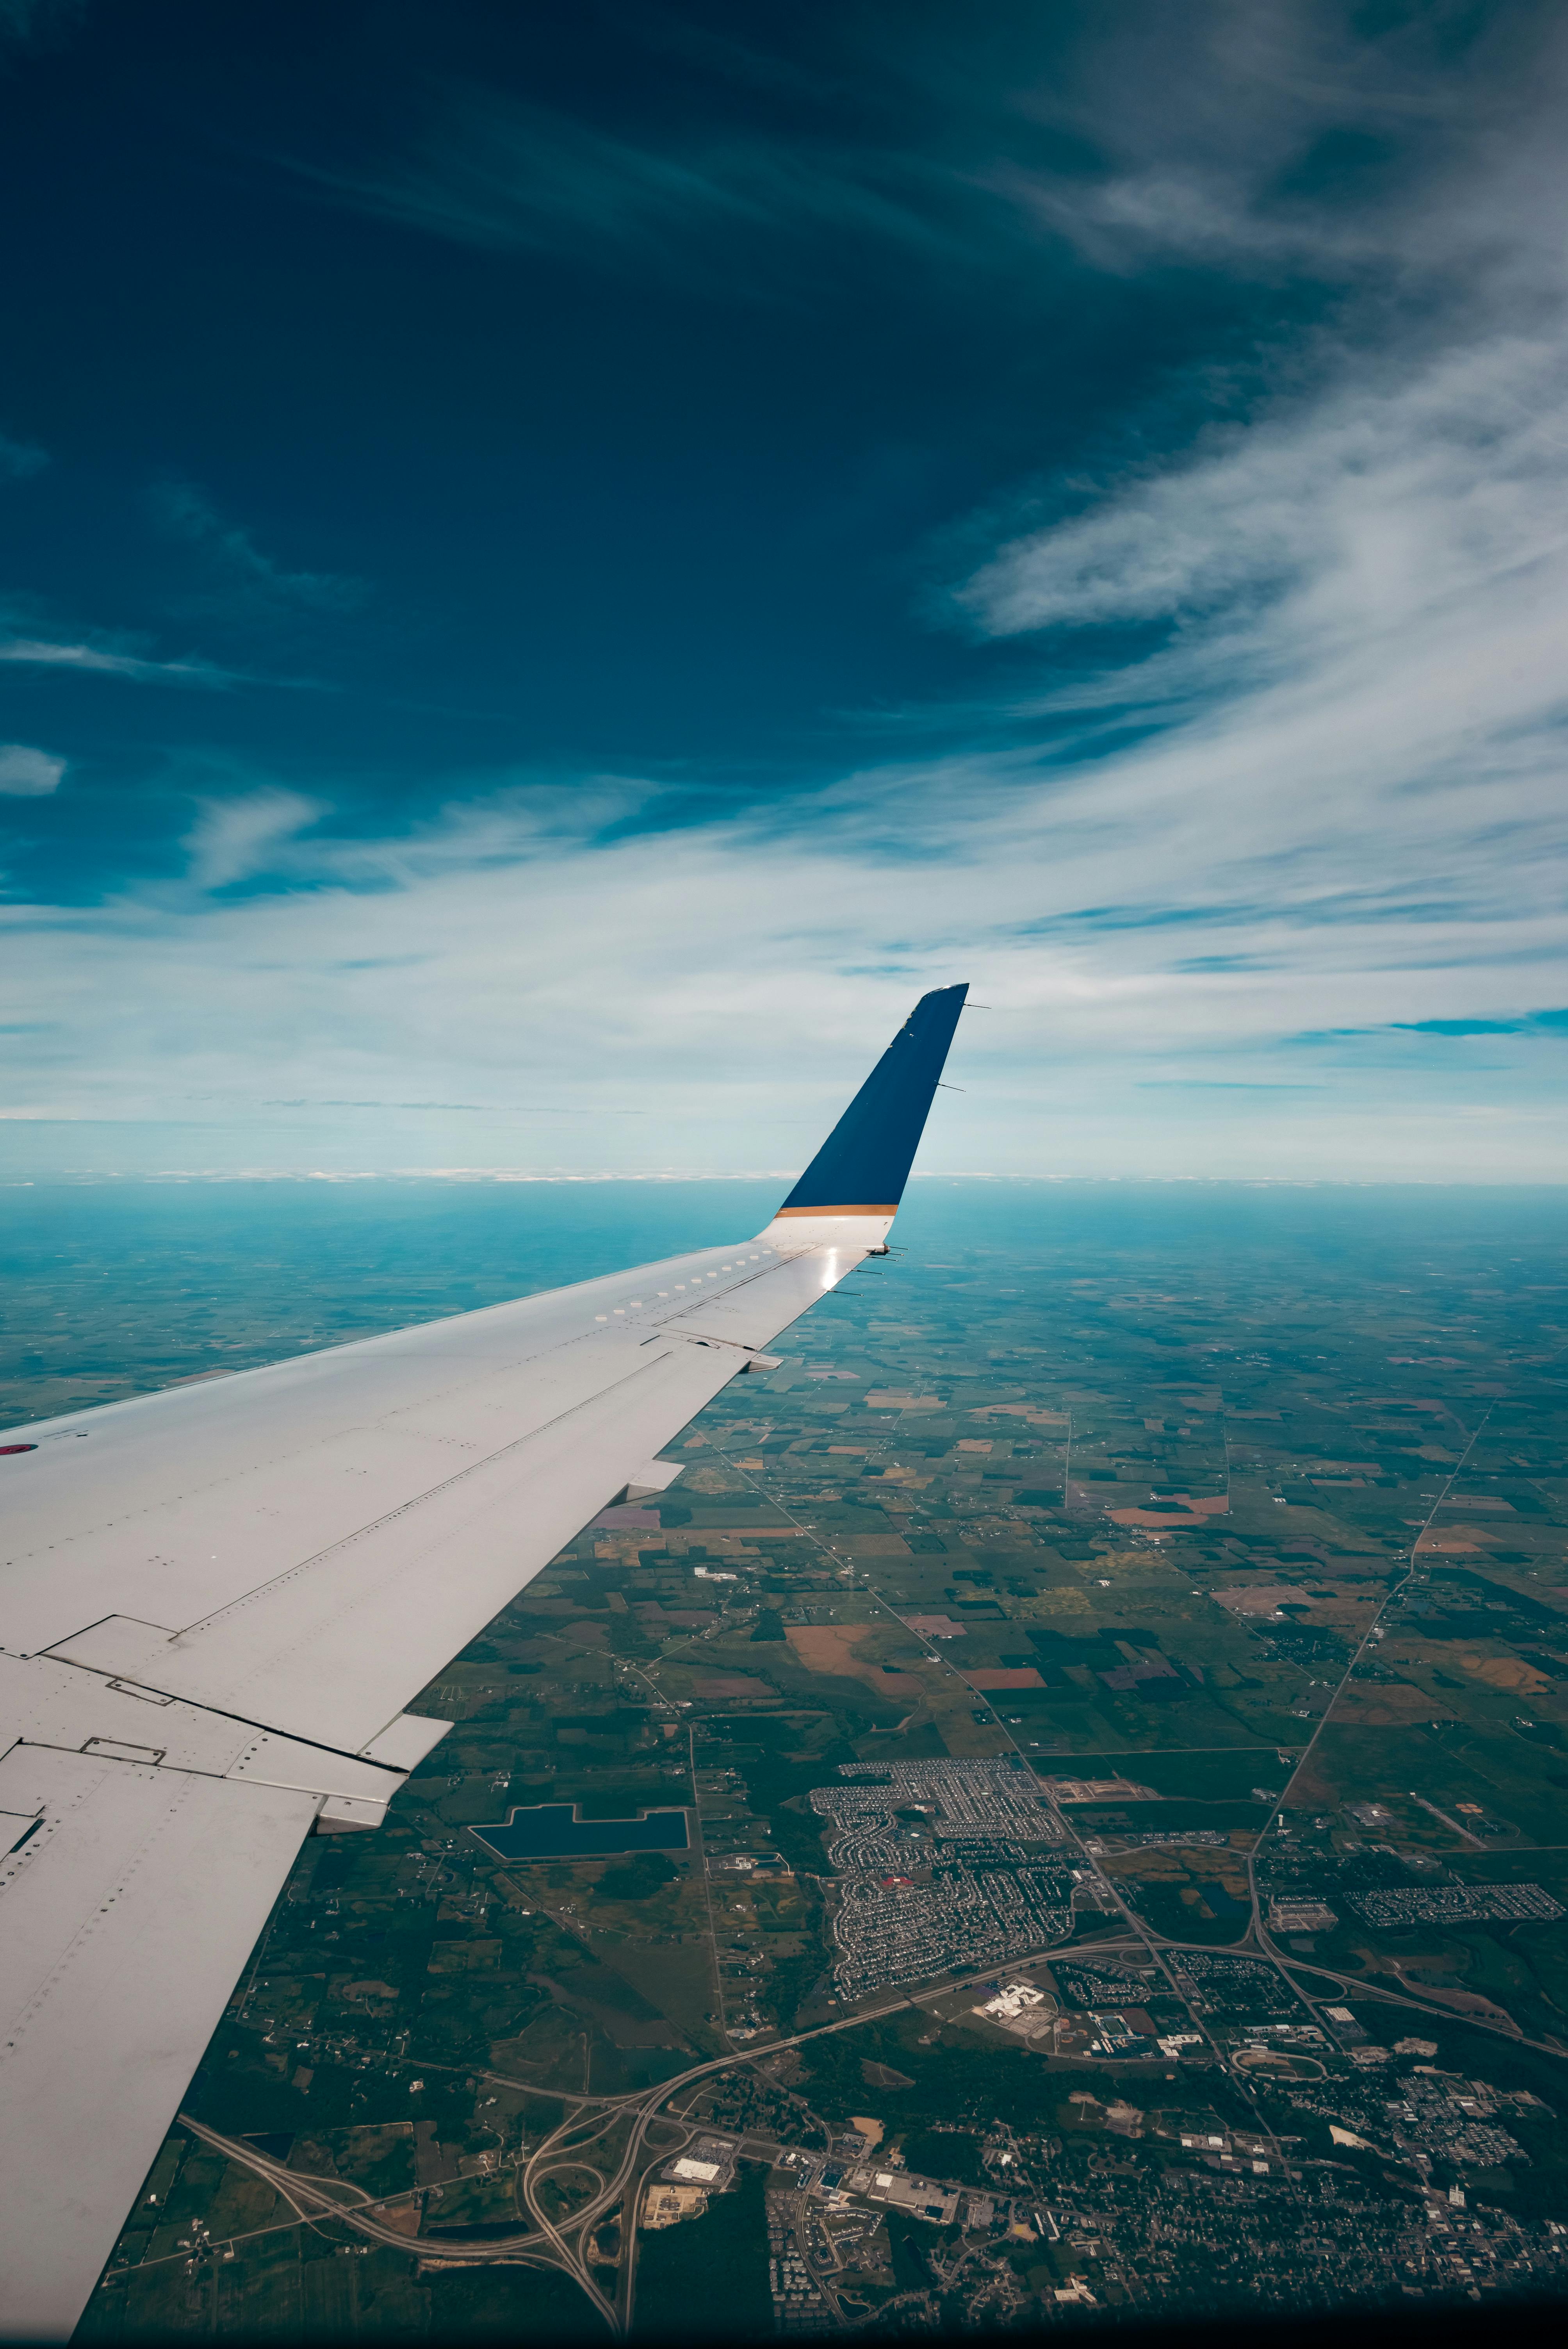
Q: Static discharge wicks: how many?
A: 7